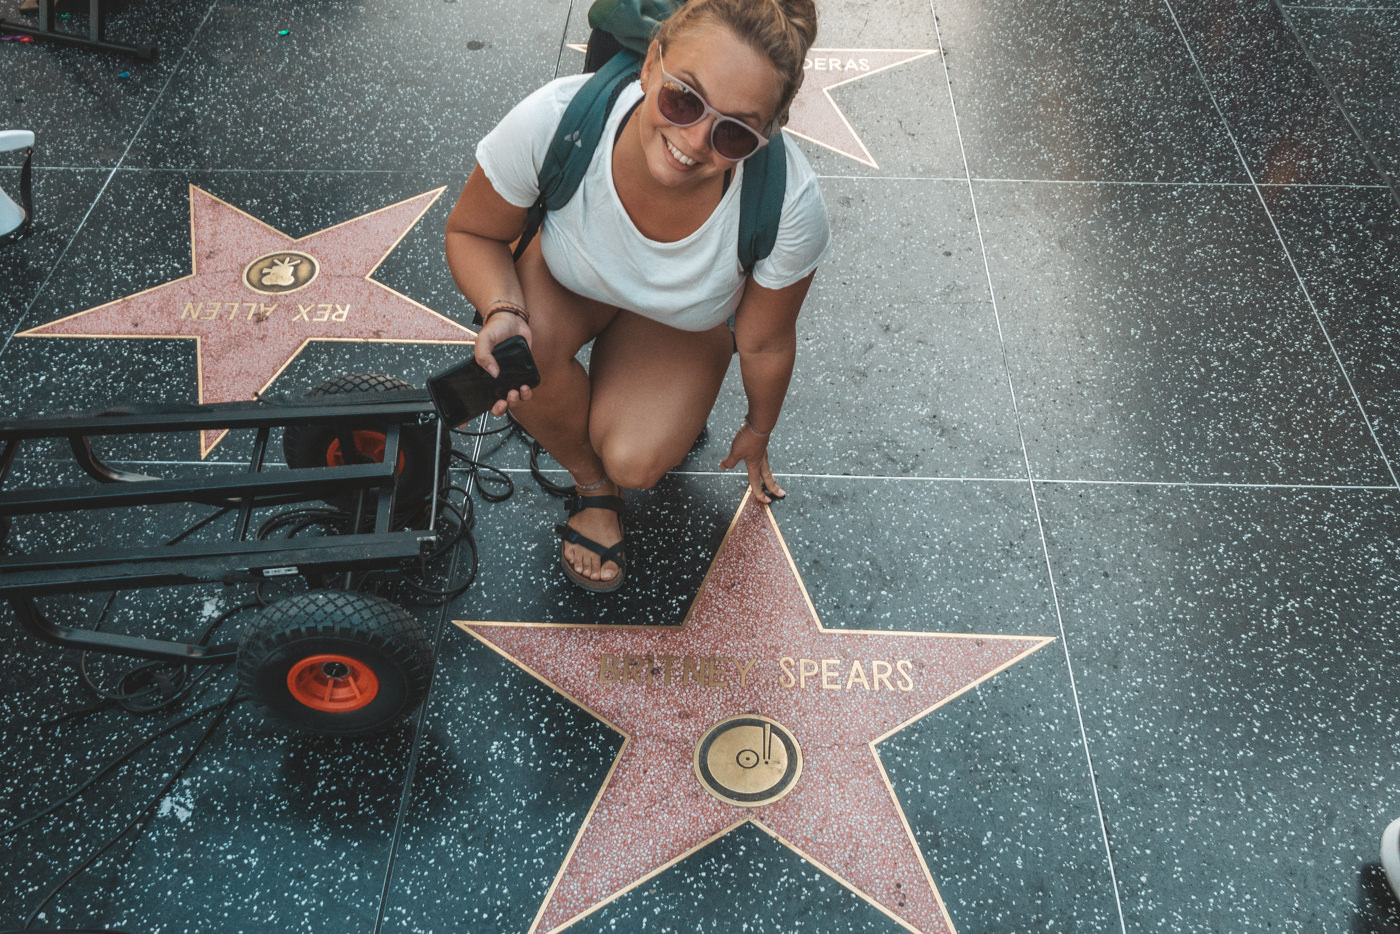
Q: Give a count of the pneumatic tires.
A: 2